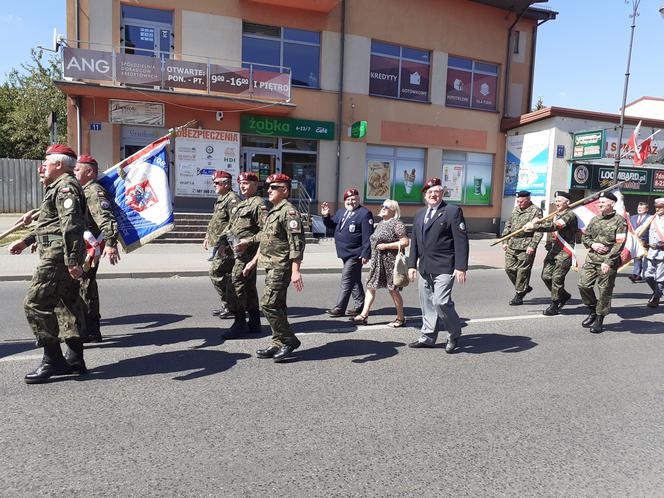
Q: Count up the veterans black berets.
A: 3